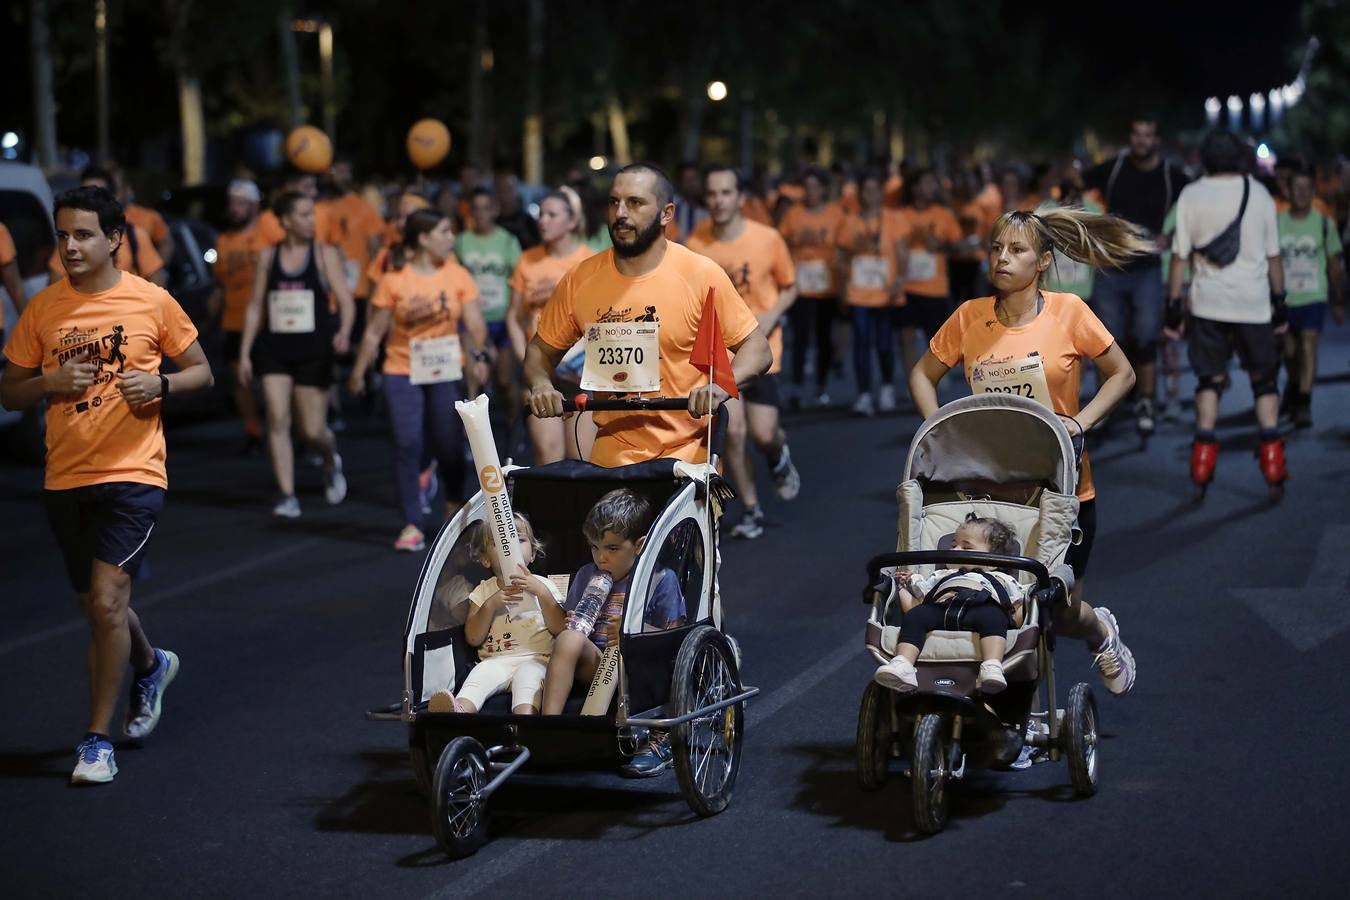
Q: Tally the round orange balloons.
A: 2